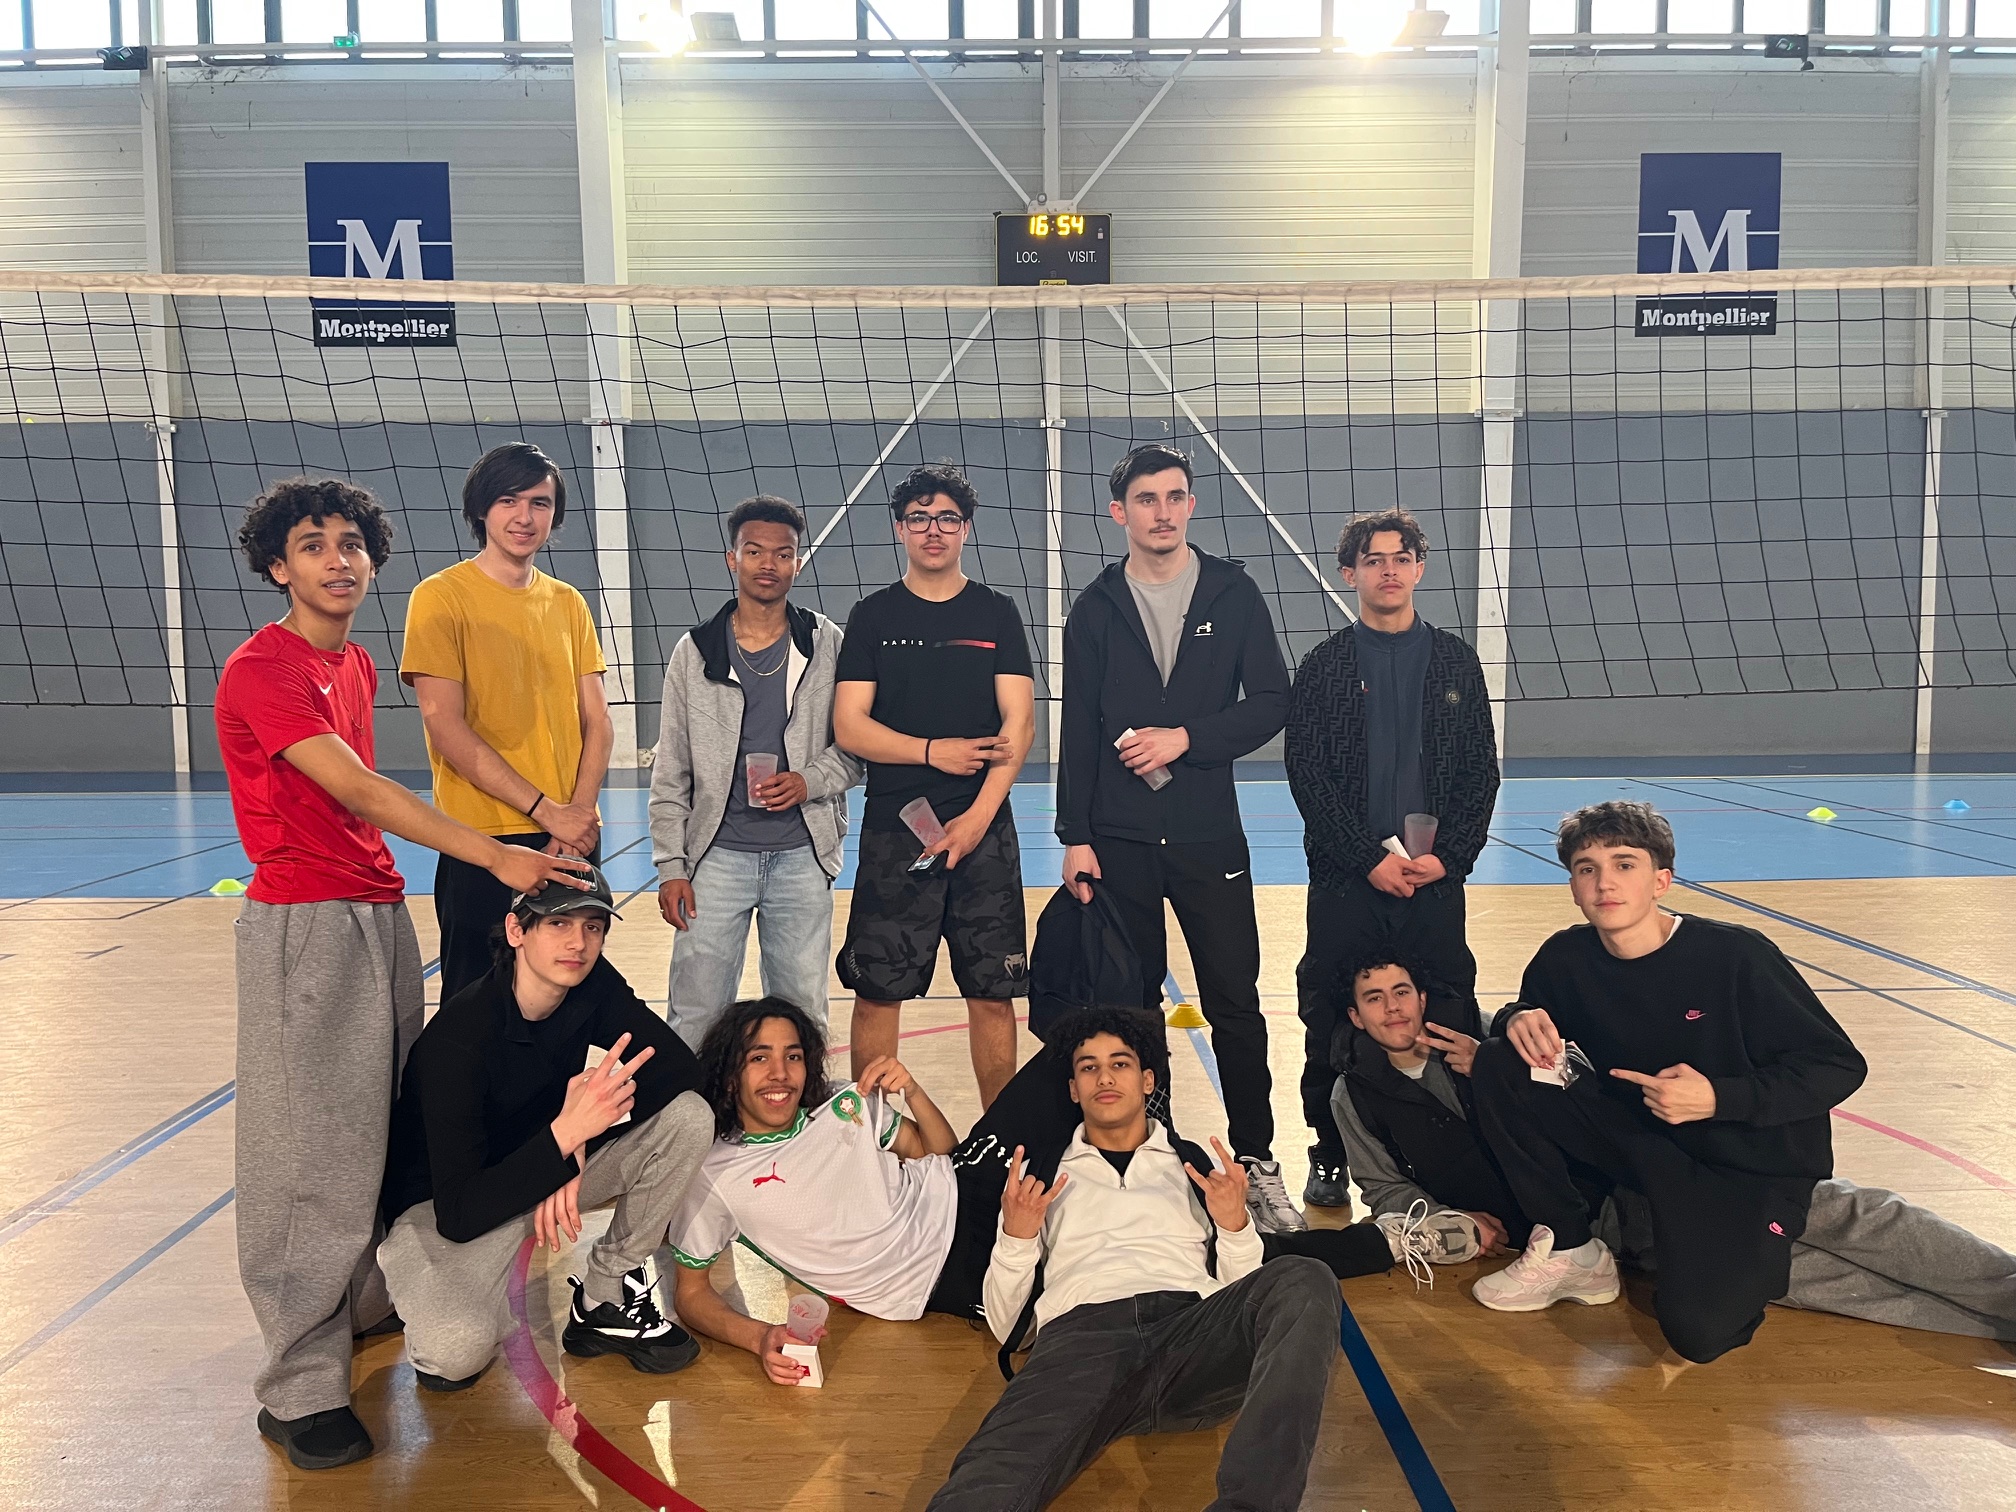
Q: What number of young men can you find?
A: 11